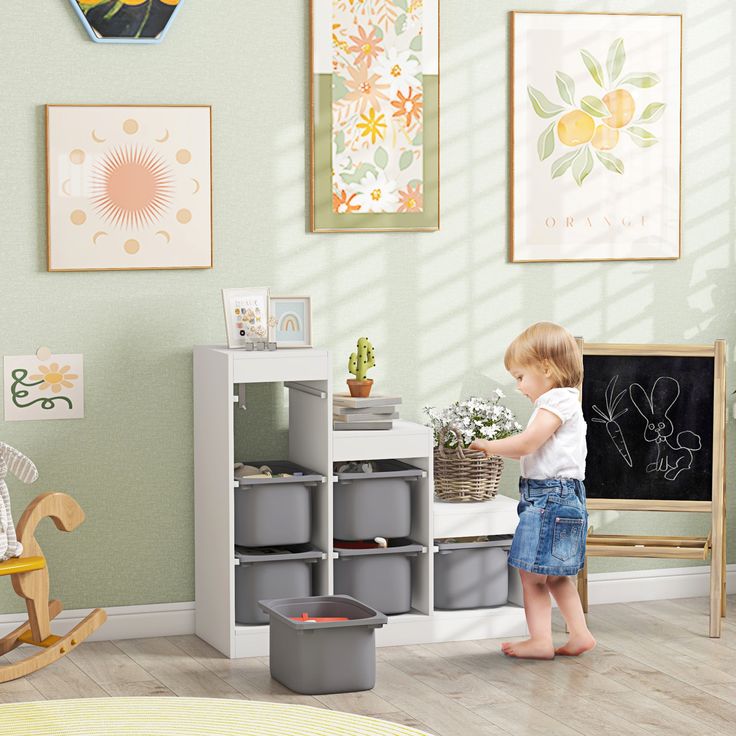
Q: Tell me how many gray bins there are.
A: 6